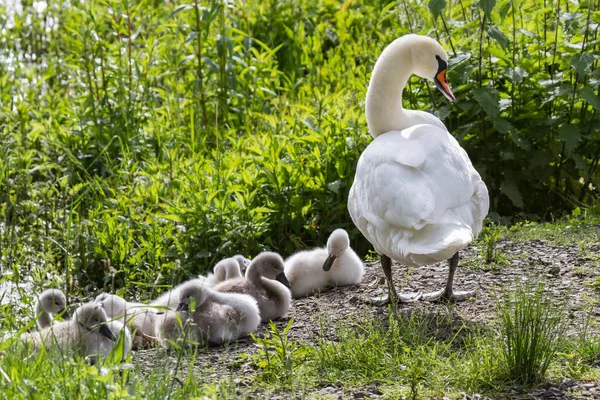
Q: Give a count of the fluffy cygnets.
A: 8